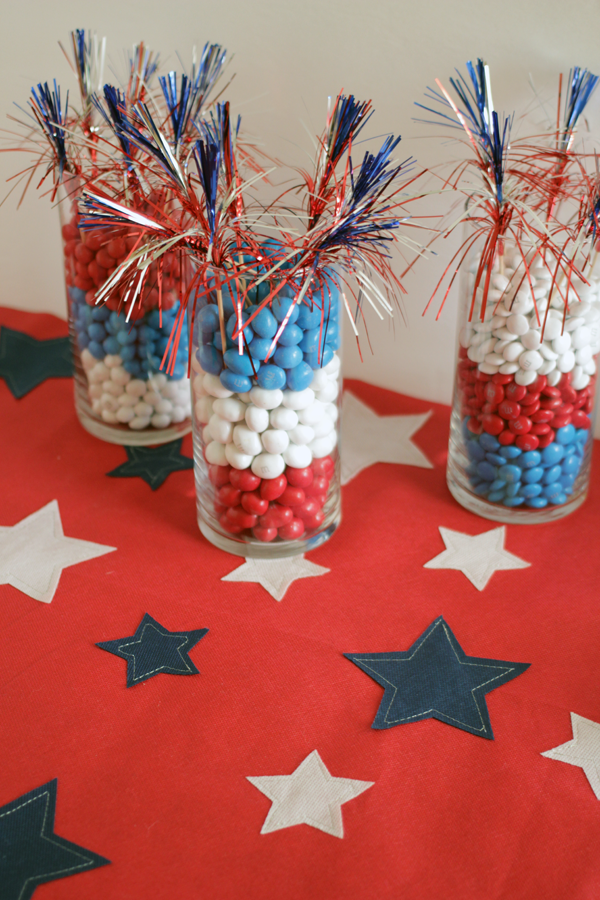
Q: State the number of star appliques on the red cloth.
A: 11